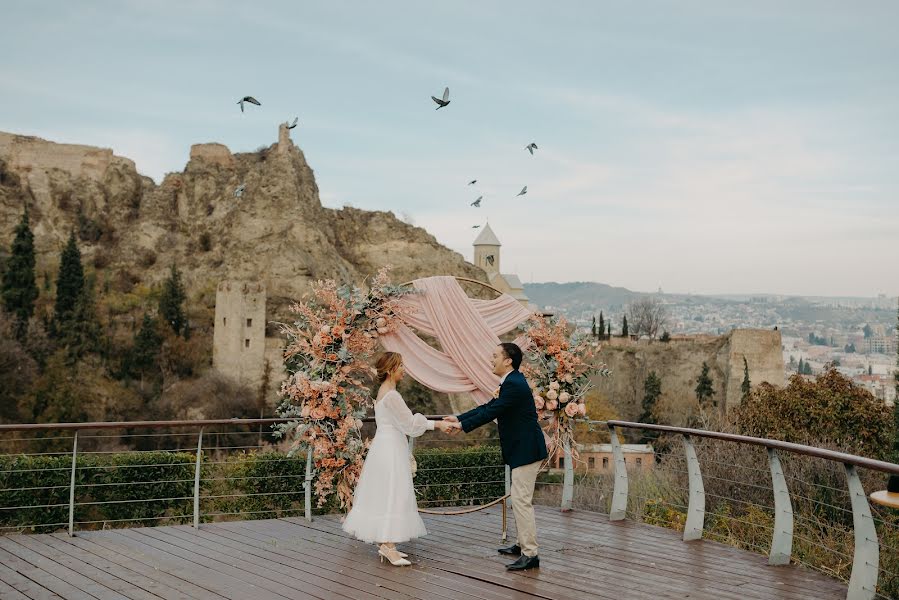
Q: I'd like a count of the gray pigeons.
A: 10